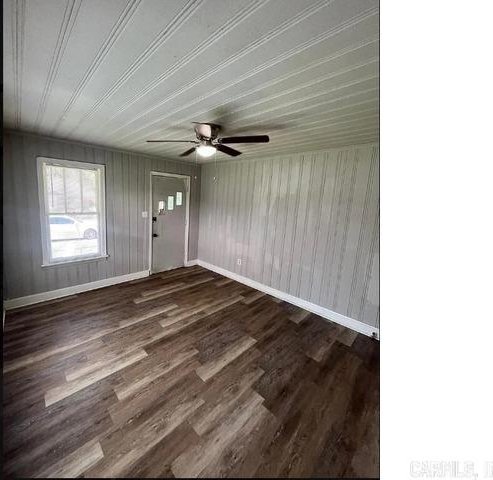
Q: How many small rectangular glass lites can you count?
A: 3